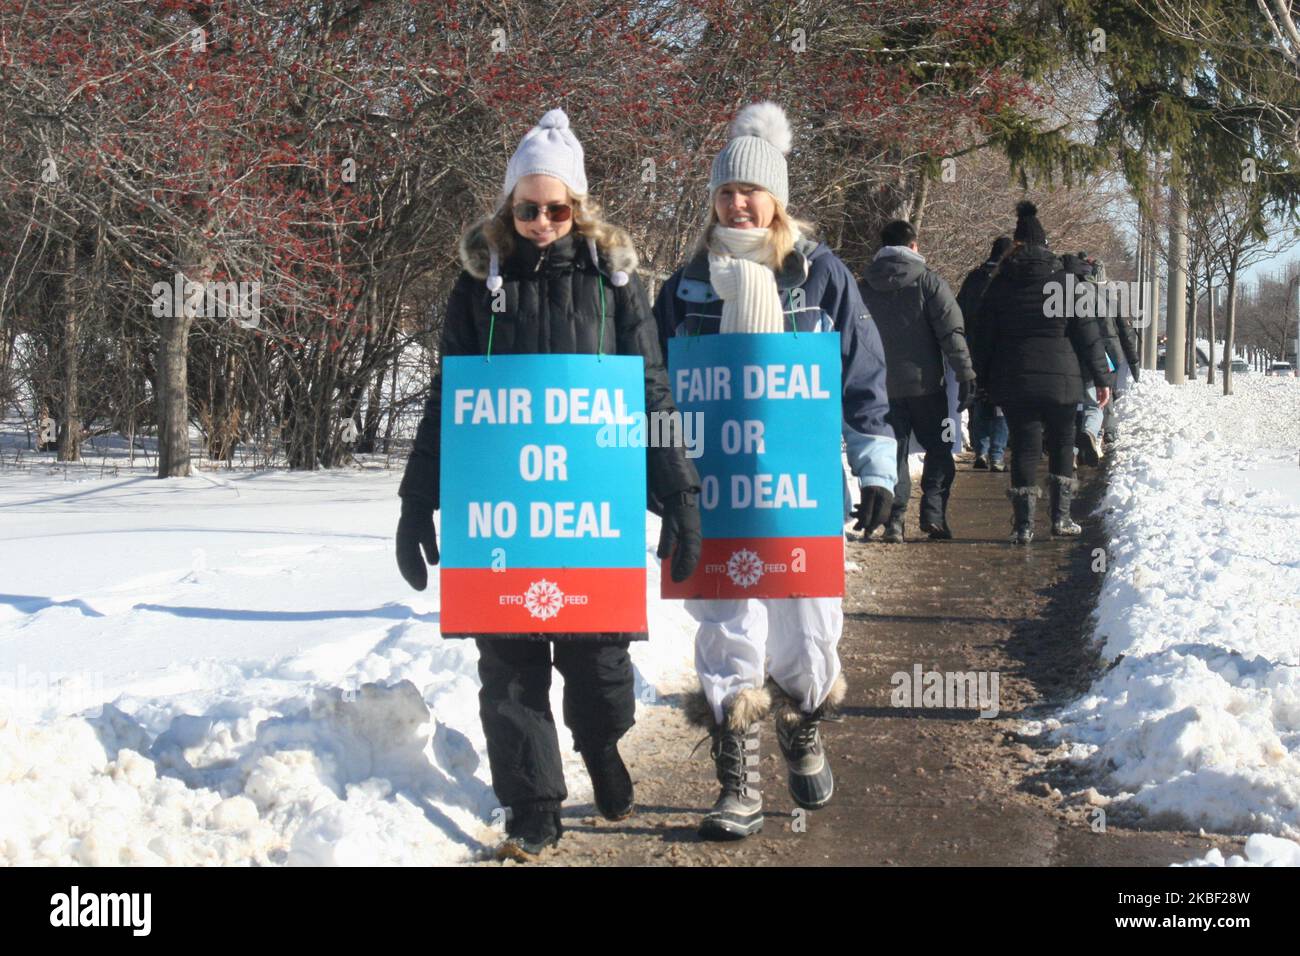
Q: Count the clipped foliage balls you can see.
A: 0